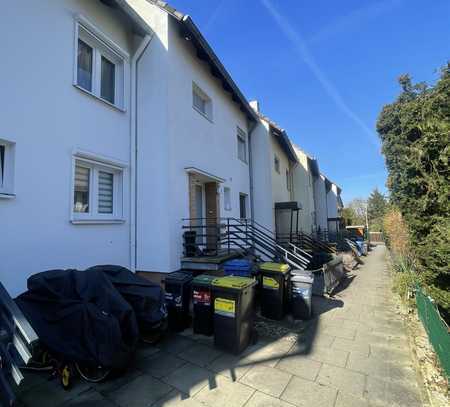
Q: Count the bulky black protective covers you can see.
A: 2